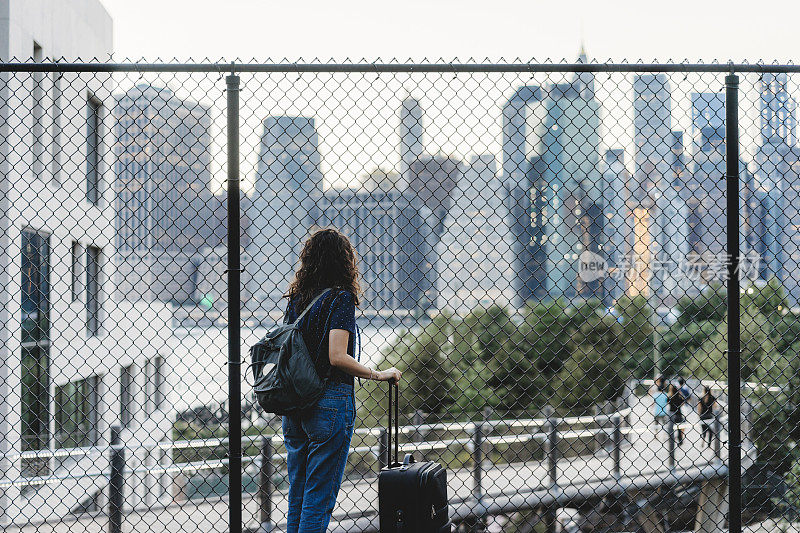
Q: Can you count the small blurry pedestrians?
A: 4